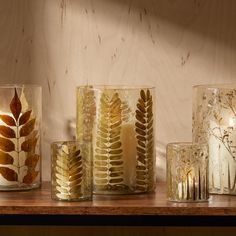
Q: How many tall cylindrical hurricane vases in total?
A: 3